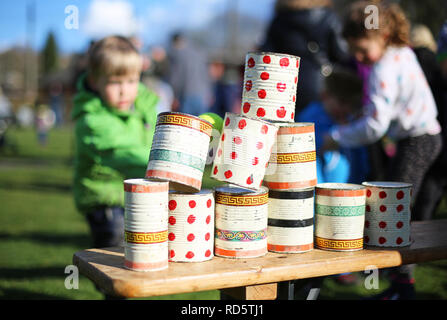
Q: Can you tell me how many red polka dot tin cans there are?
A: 4